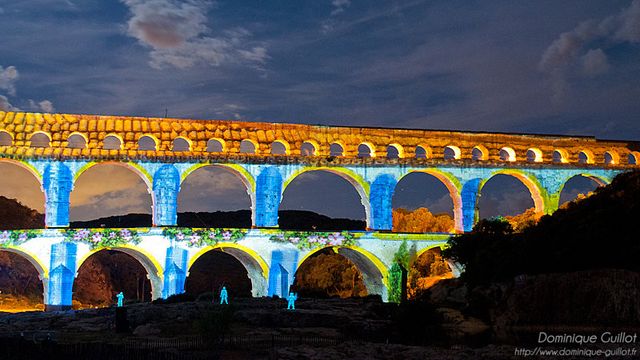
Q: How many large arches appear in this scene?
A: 12